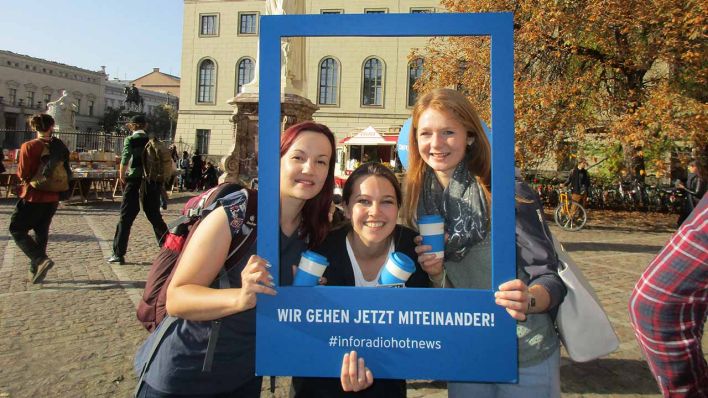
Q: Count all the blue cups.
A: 3